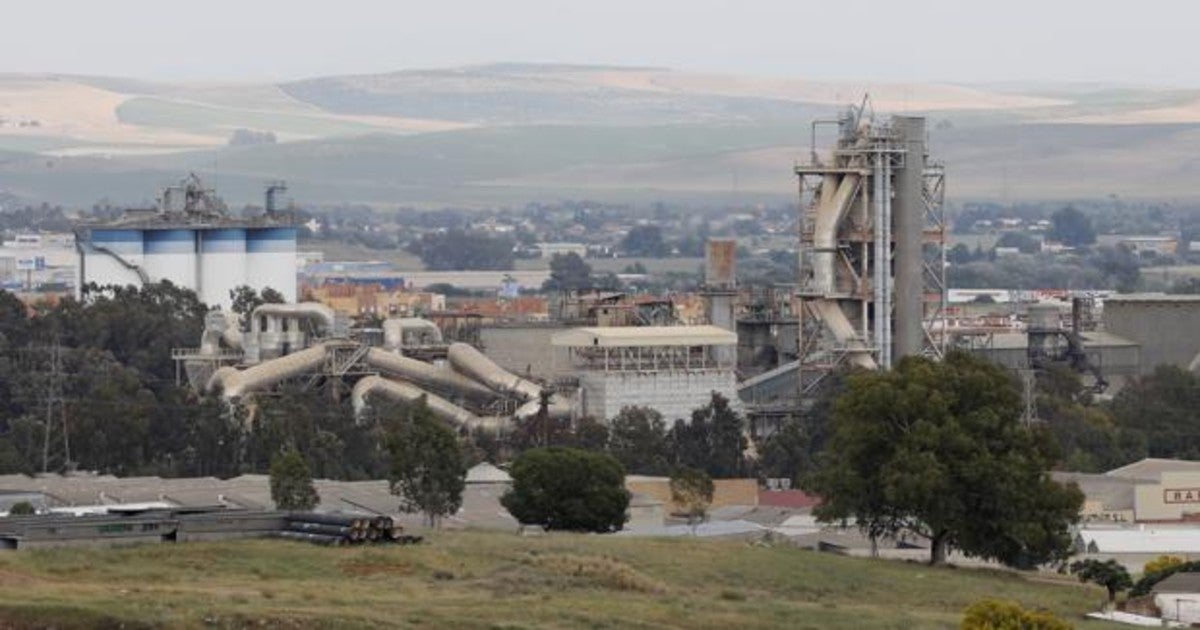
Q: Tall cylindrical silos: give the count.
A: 4